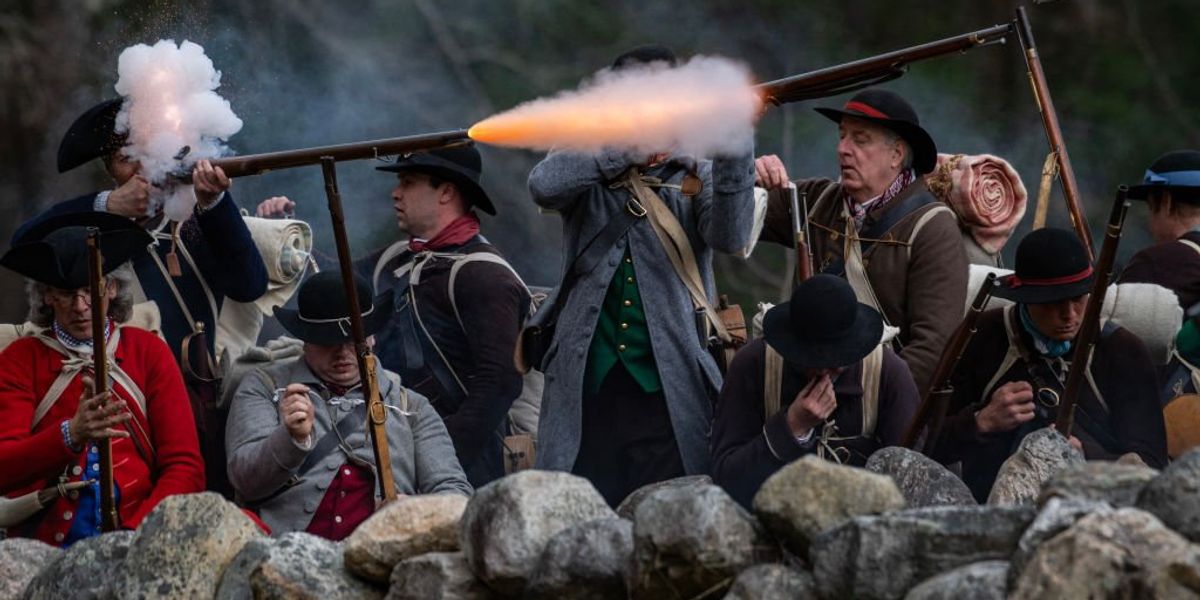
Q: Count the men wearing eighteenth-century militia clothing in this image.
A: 9